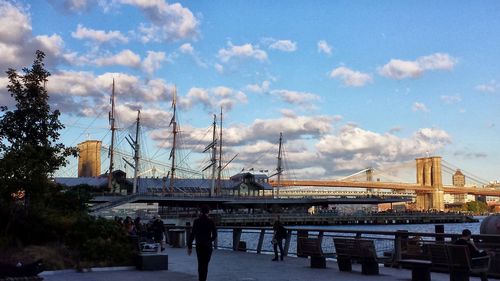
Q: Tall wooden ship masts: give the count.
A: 6